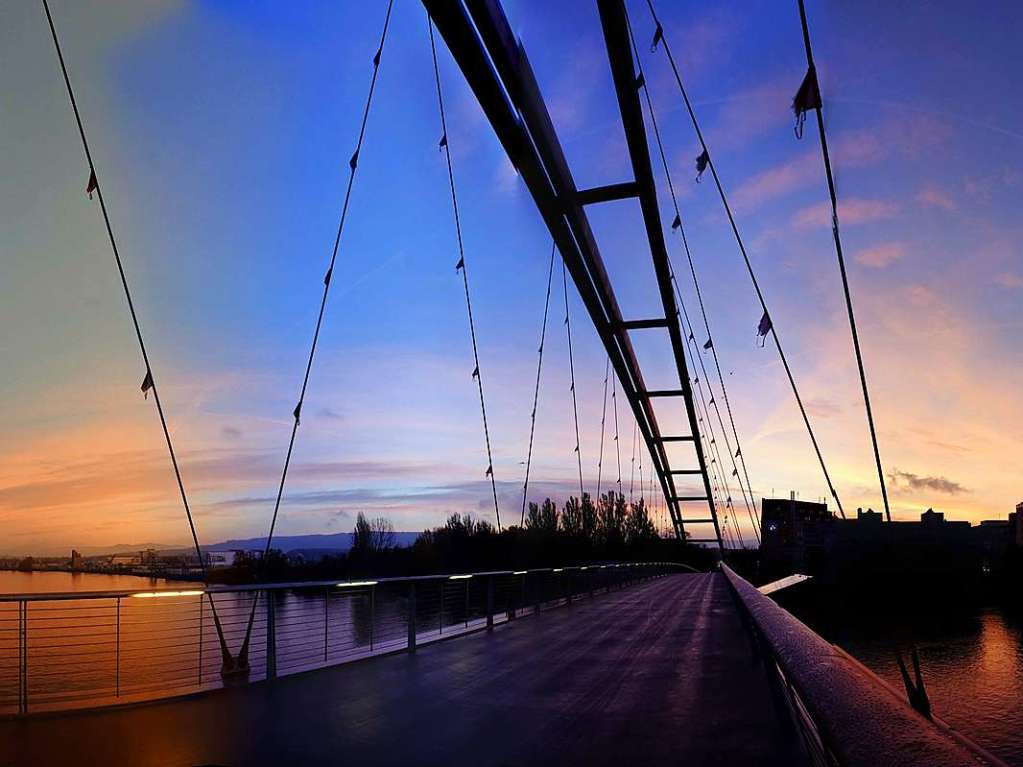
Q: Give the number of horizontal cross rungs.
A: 8